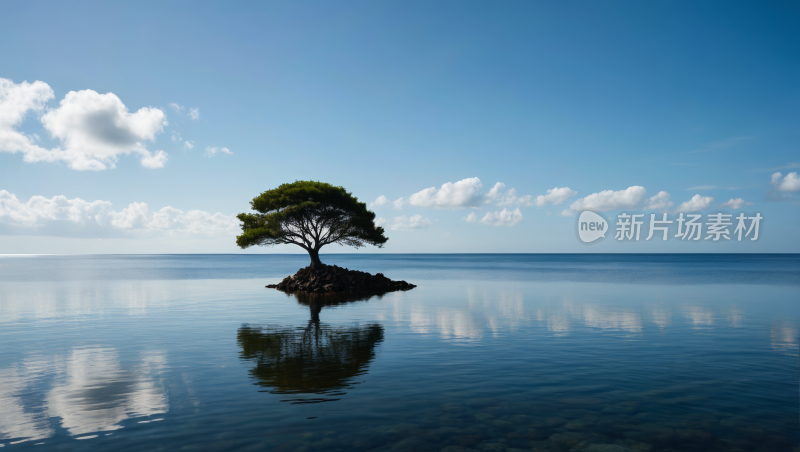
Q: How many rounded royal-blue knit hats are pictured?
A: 0